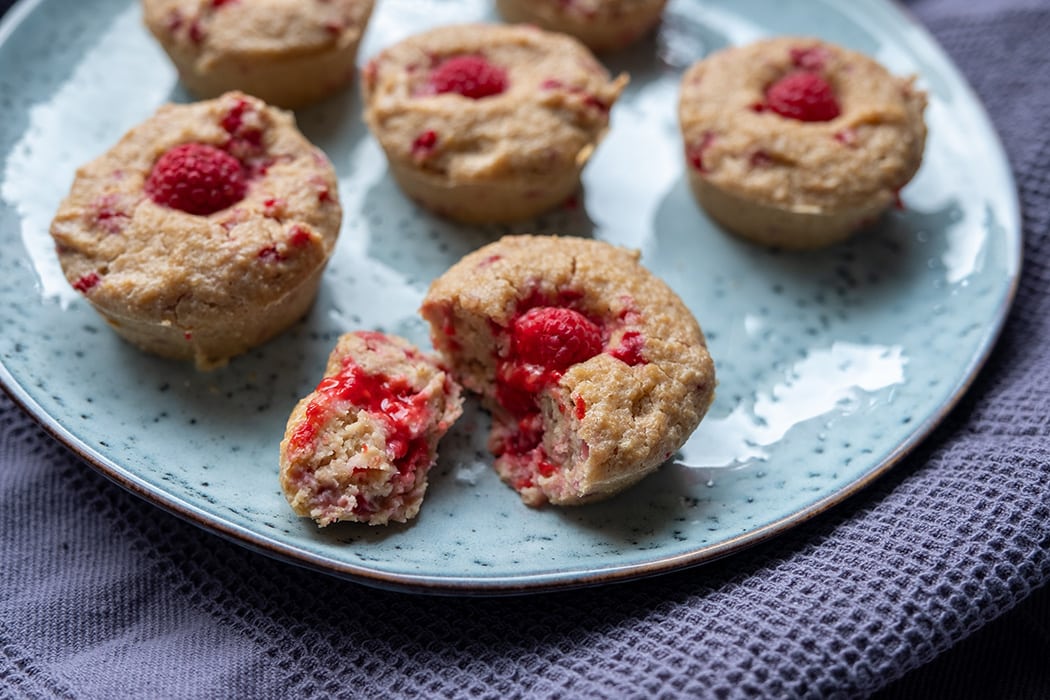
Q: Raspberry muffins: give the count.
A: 6